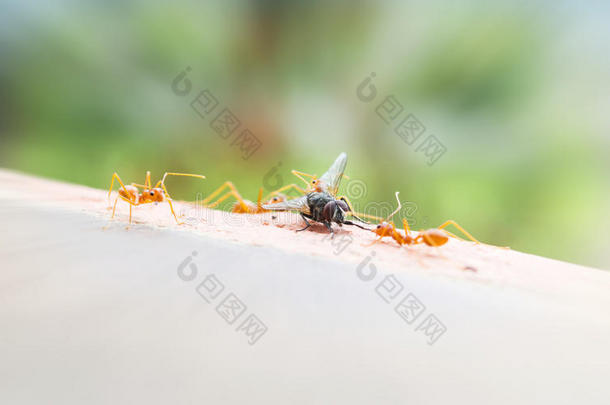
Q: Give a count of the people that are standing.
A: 0